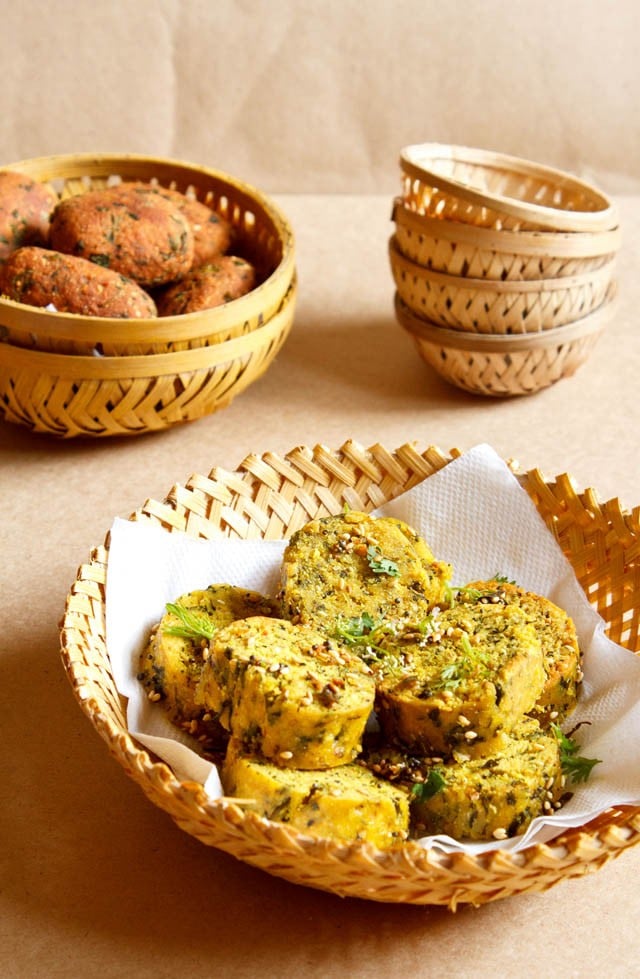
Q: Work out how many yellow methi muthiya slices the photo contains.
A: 7